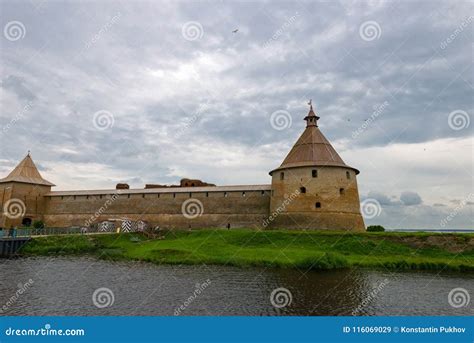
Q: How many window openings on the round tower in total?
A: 6